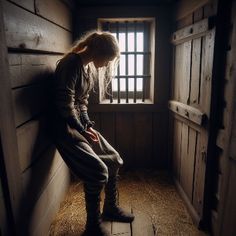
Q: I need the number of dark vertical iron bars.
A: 5